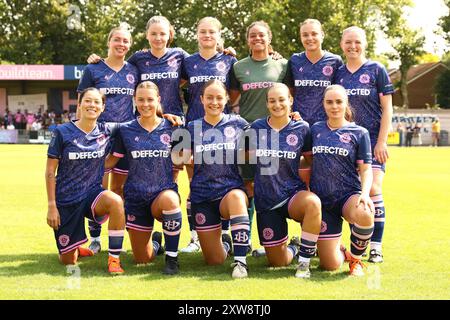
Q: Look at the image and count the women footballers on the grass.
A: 11